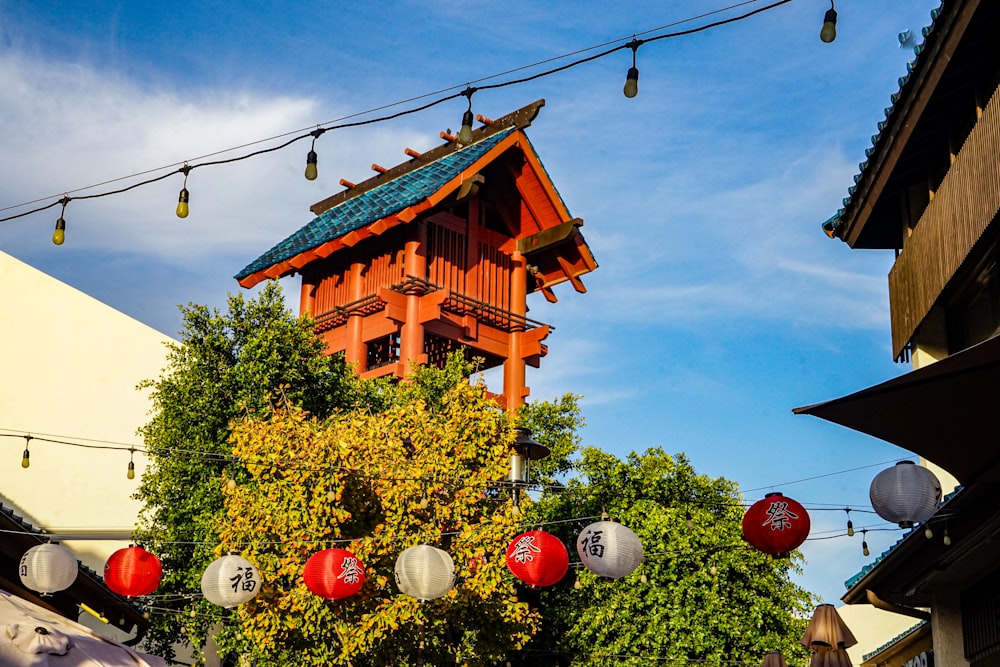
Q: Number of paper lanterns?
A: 9